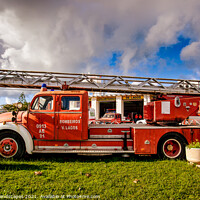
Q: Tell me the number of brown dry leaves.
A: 3